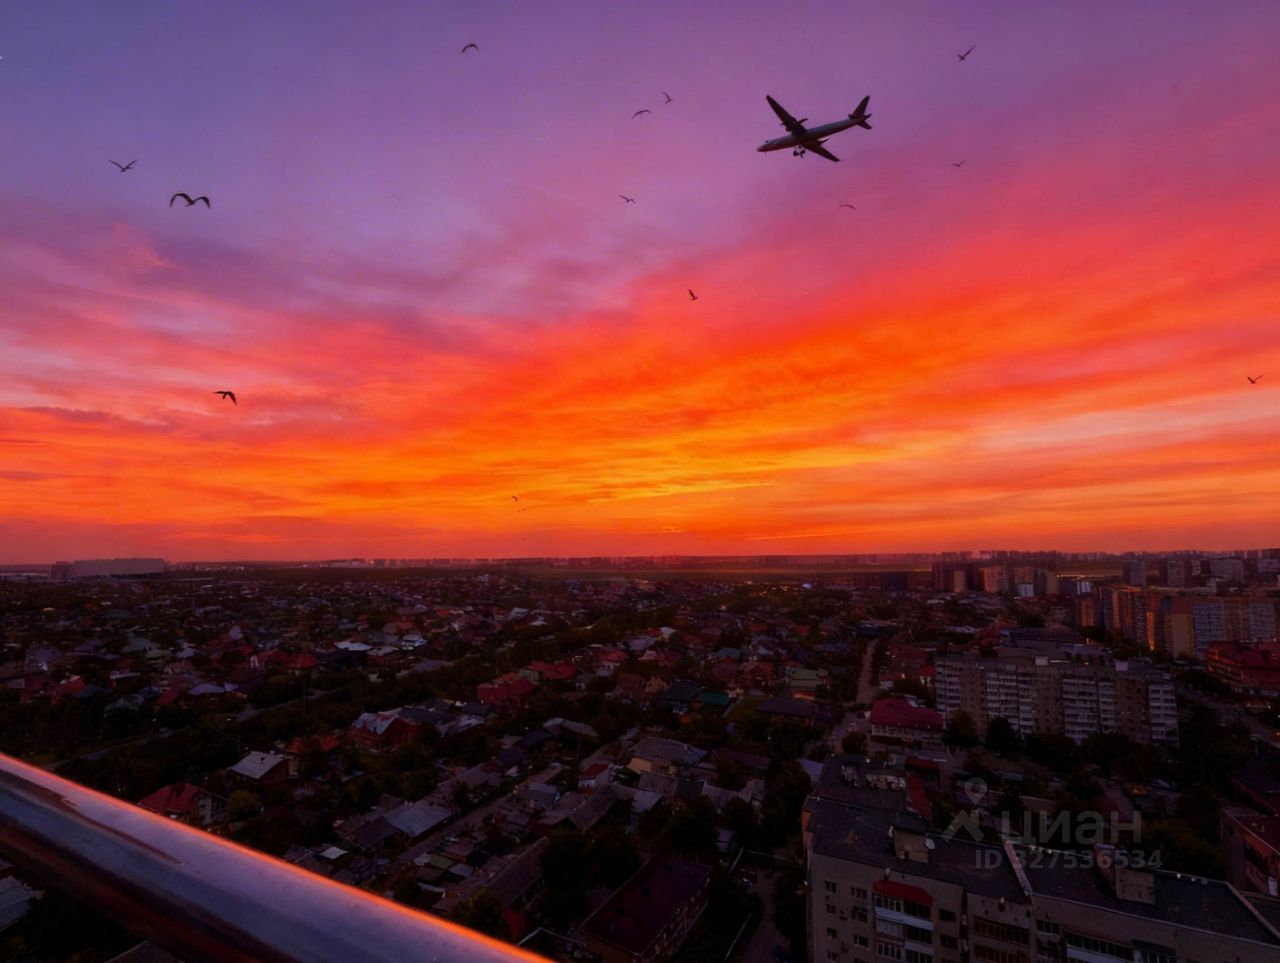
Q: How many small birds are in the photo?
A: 13